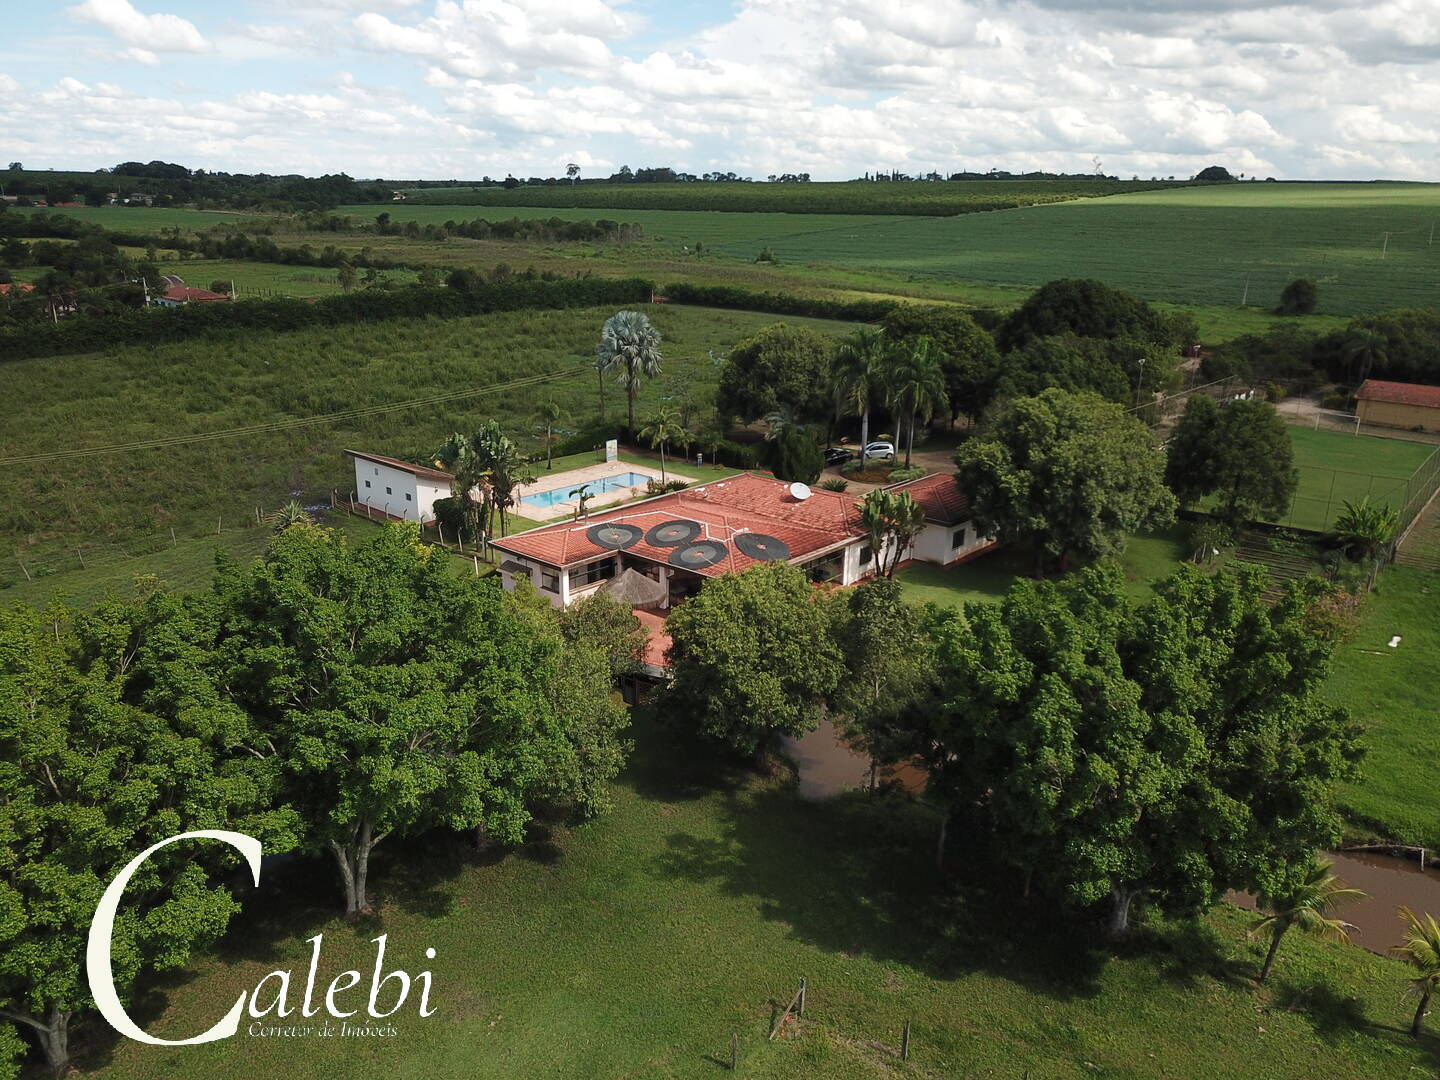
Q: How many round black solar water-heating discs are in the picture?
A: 4